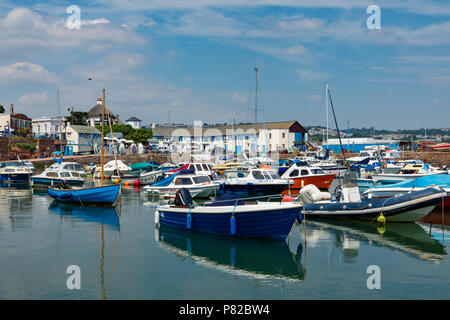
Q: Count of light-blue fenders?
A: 2